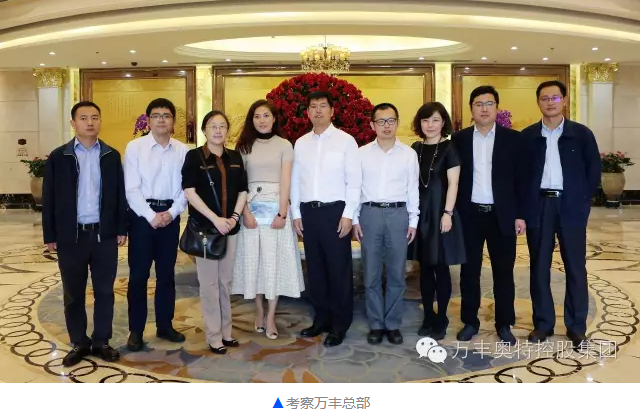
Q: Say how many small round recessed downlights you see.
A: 12